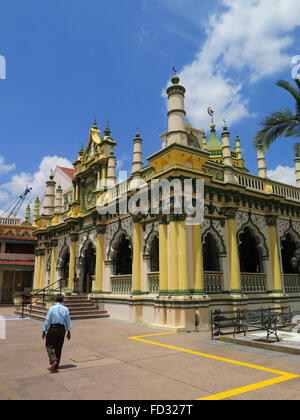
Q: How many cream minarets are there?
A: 8